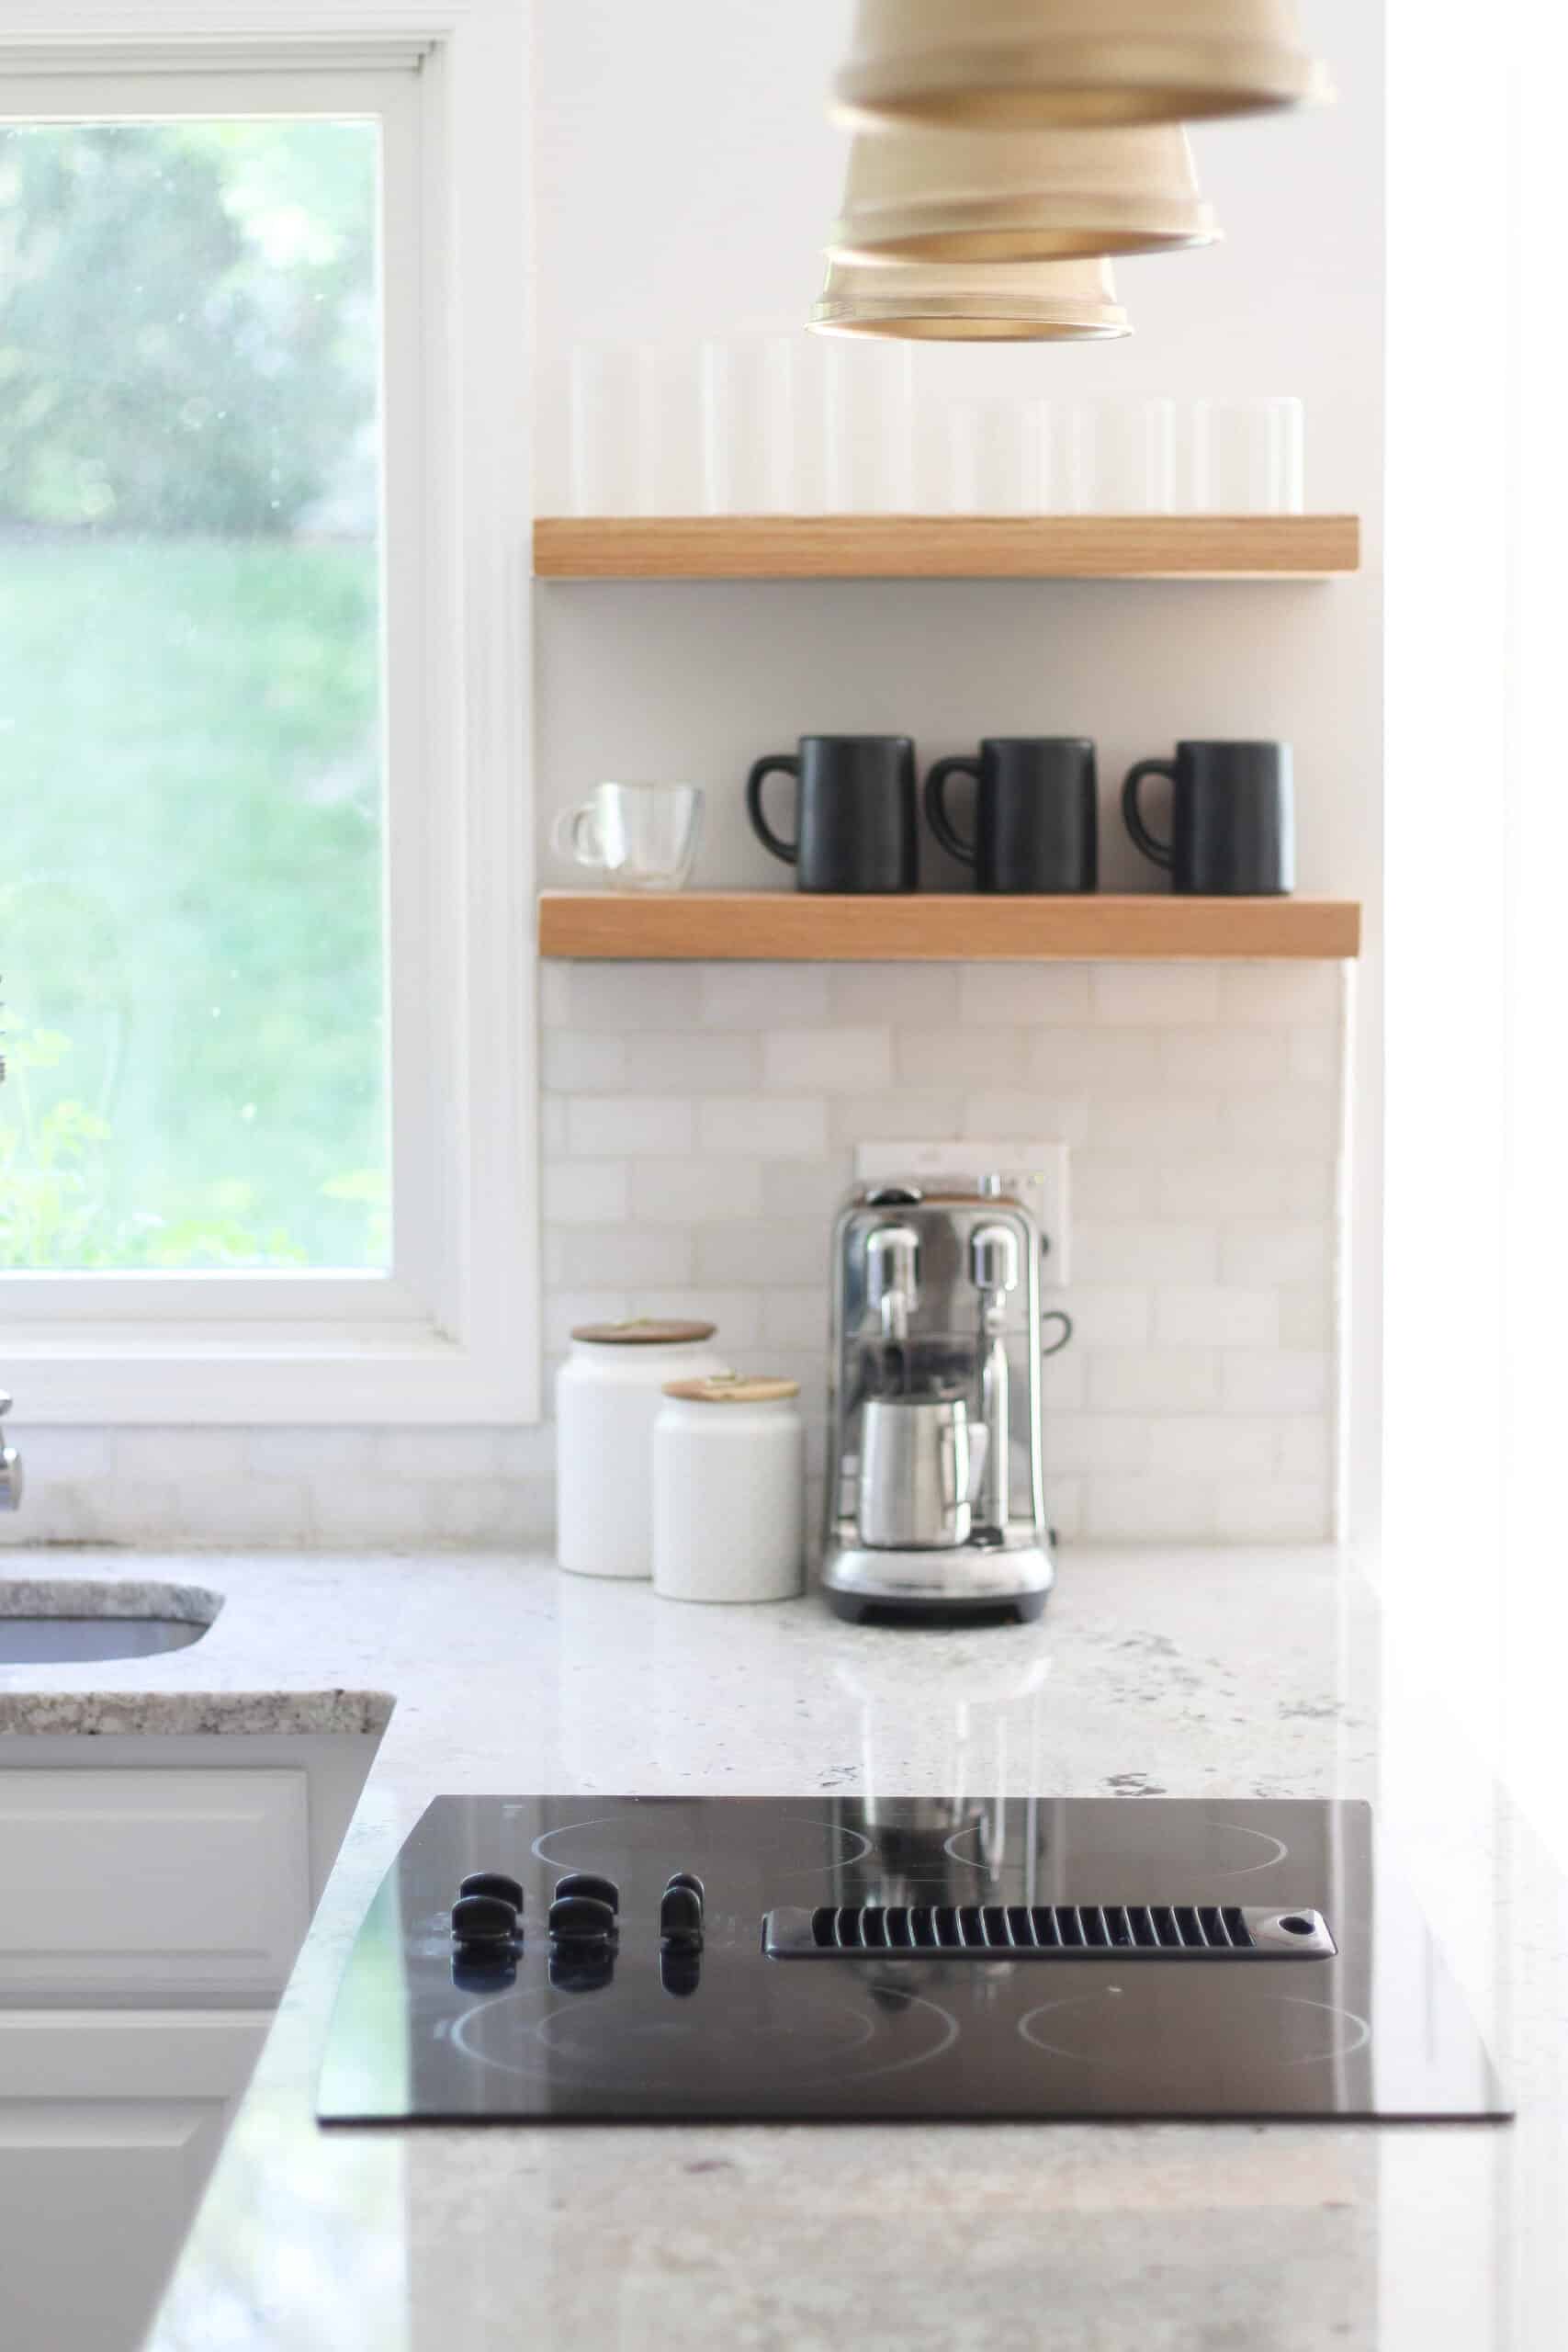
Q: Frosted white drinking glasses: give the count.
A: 6